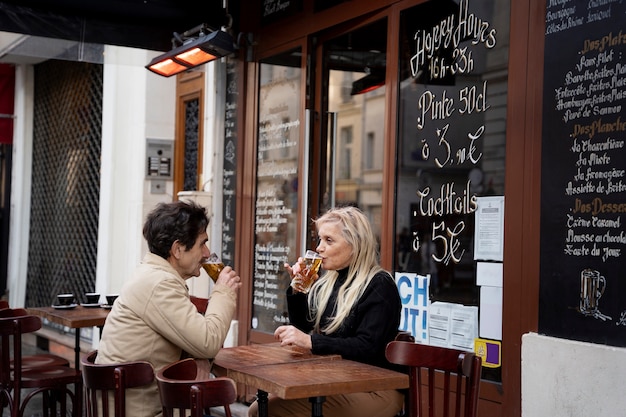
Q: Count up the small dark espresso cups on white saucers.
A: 3